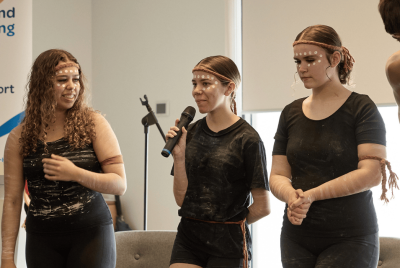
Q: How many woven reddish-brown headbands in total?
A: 3